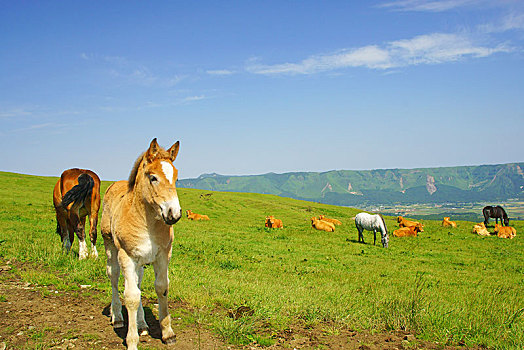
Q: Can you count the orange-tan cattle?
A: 9